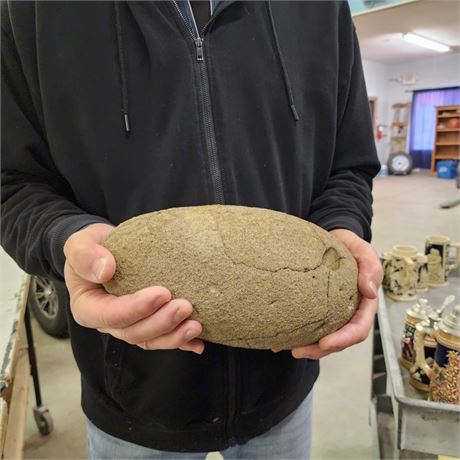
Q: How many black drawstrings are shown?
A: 2